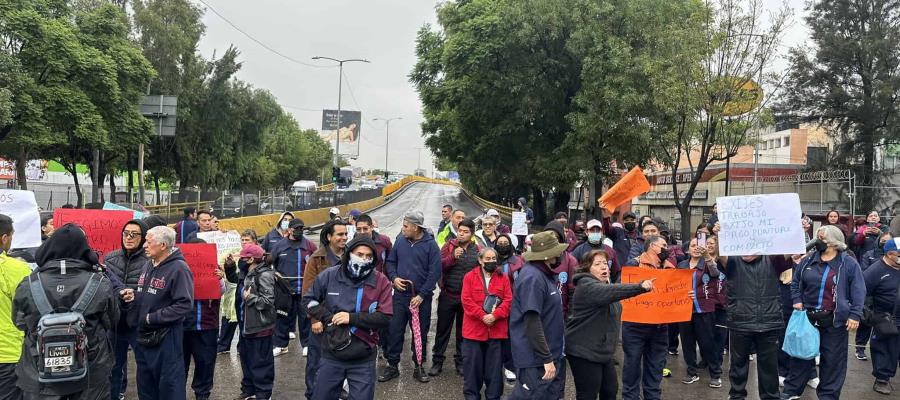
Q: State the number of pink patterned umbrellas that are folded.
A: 1